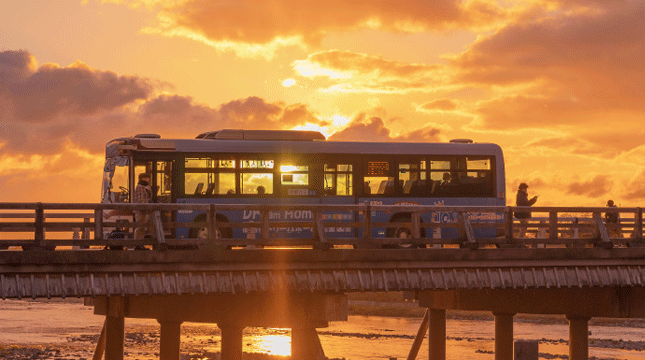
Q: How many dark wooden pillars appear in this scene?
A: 7